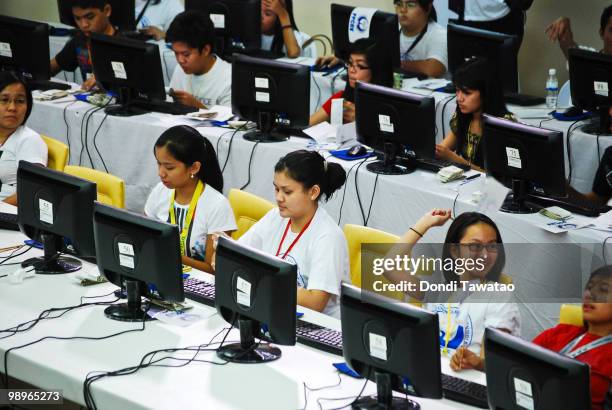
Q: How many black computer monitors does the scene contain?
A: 15